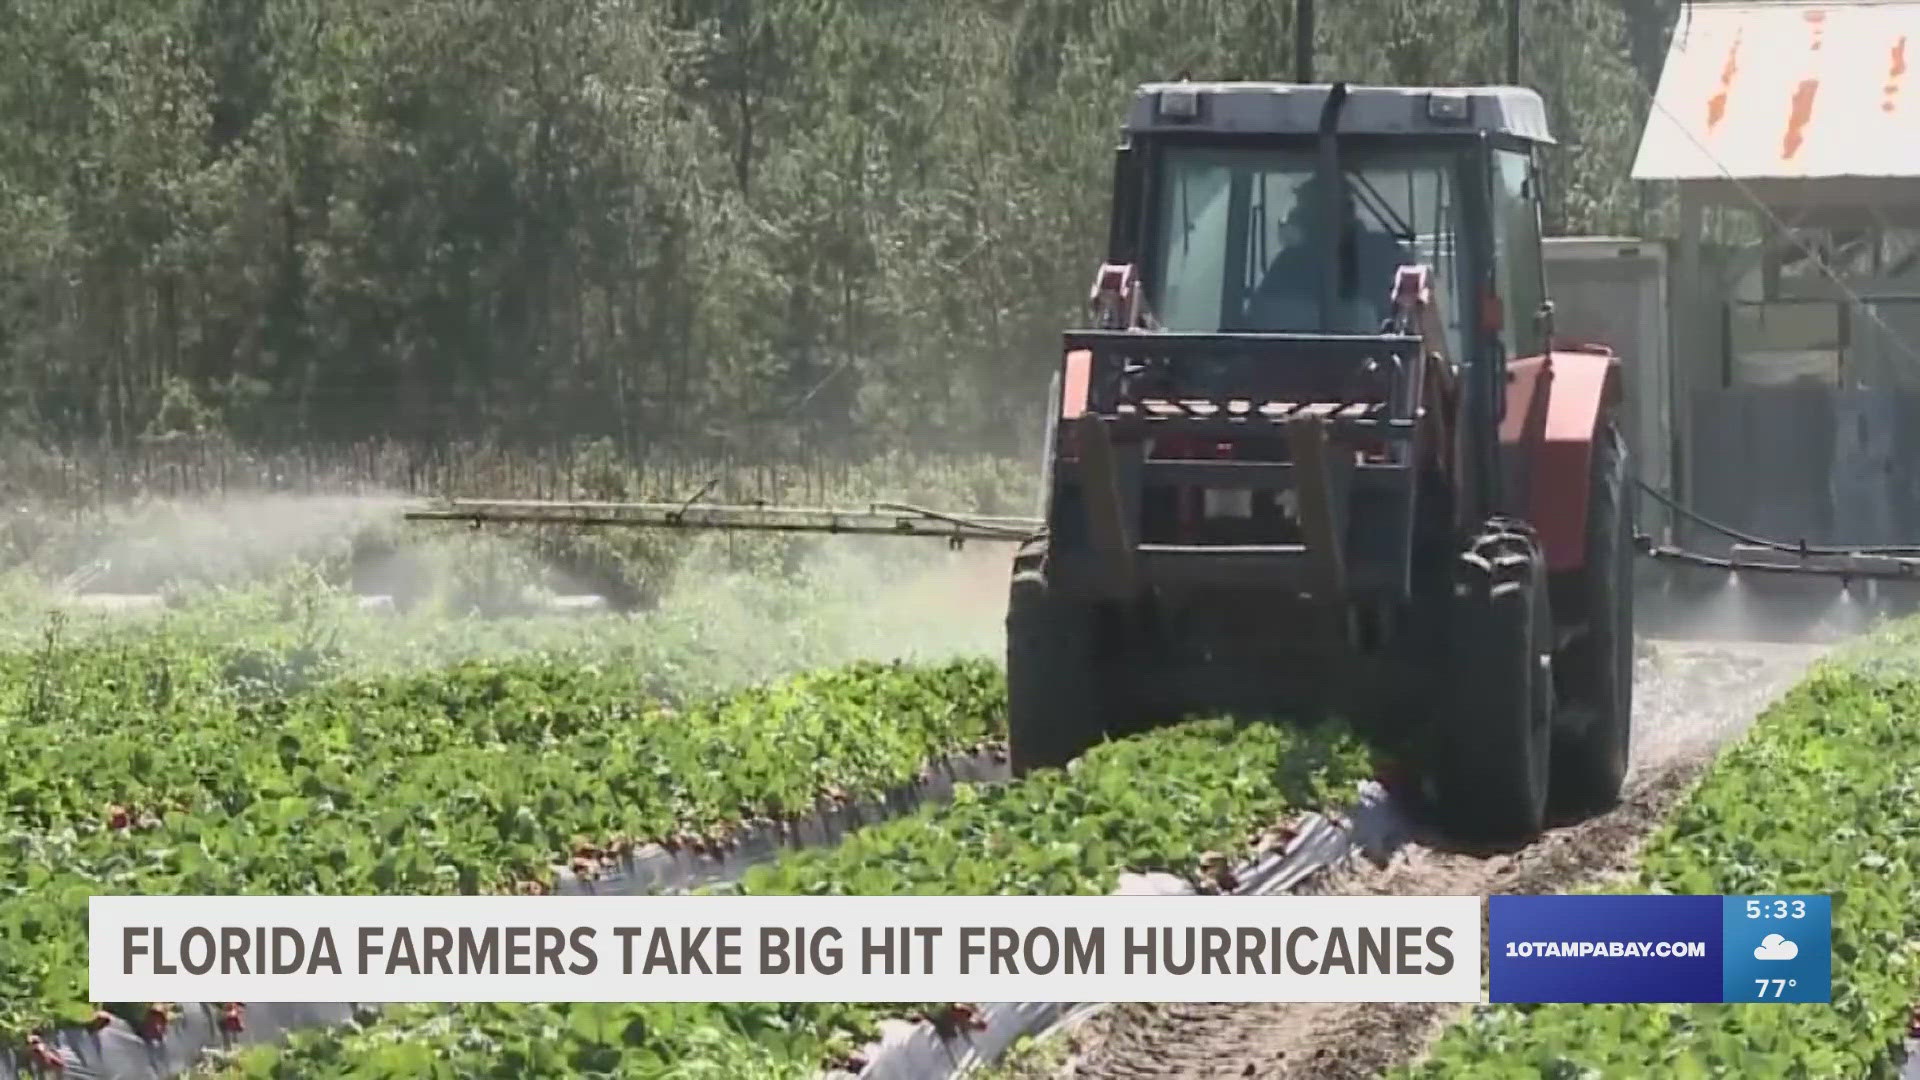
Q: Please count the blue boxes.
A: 2